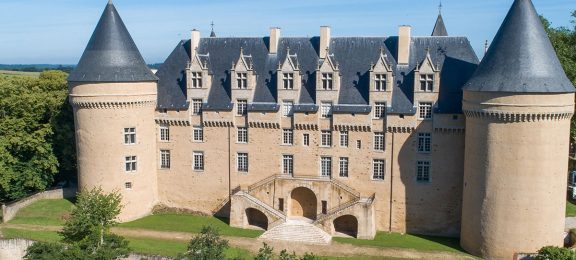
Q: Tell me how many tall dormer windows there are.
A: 6